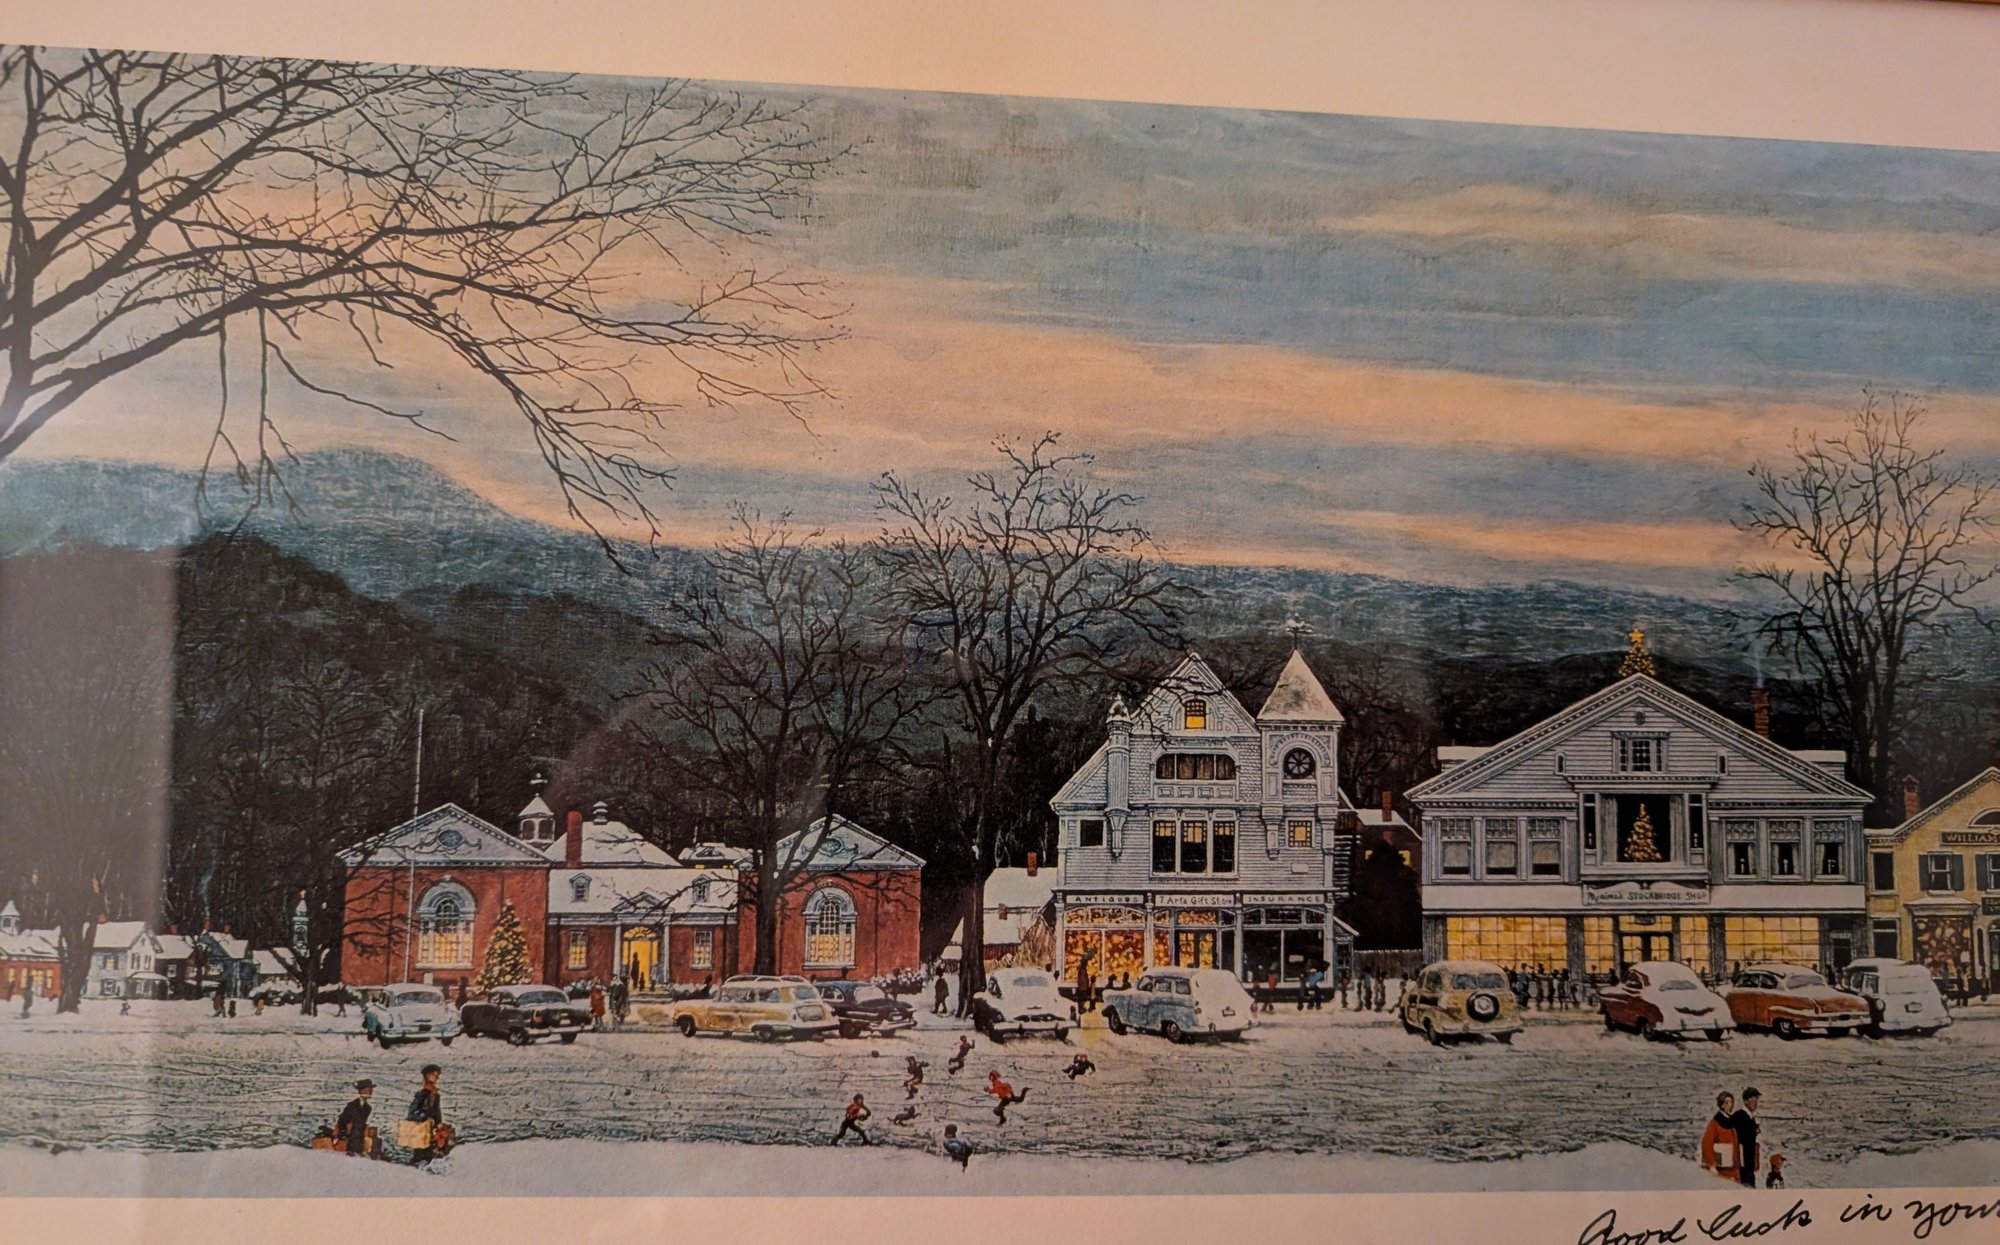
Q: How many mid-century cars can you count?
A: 10